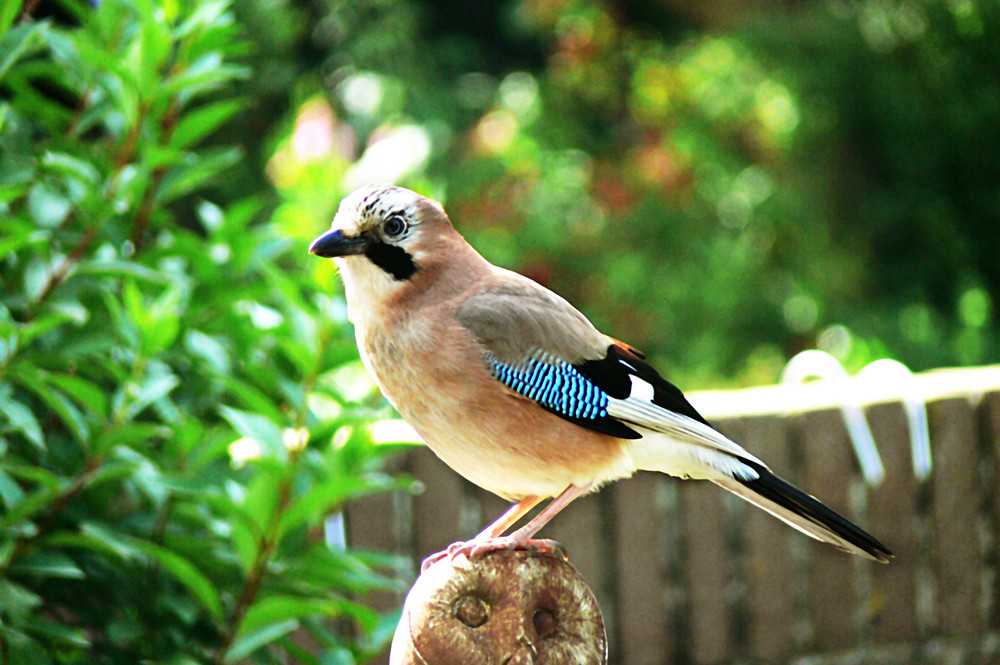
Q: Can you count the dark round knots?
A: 2